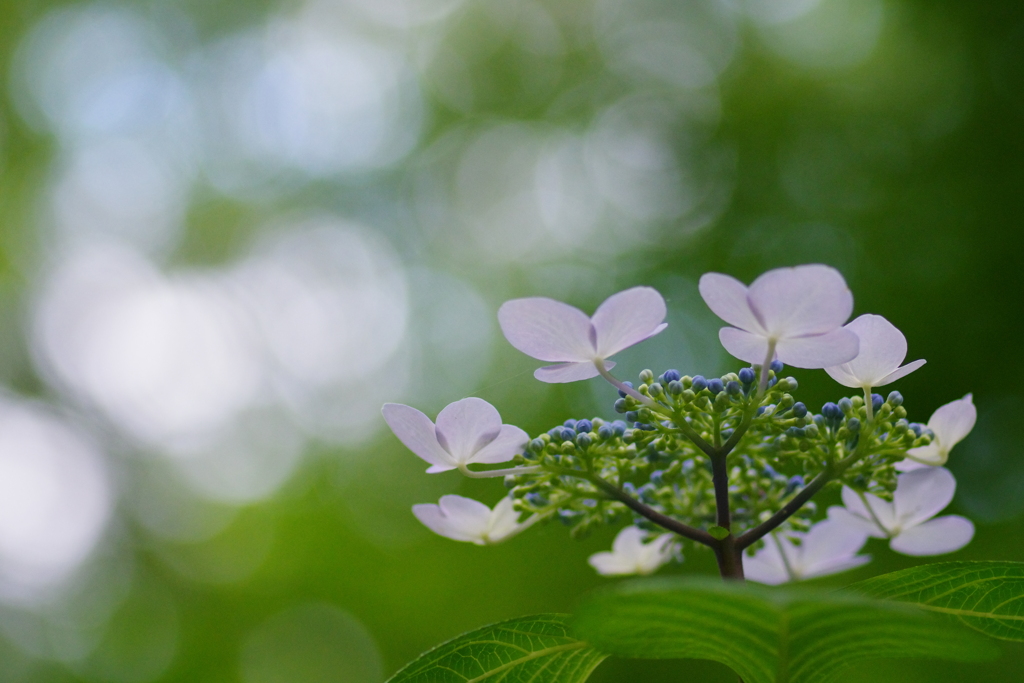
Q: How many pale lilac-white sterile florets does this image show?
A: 9